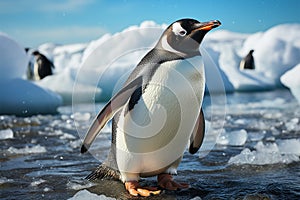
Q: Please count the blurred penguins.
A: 3